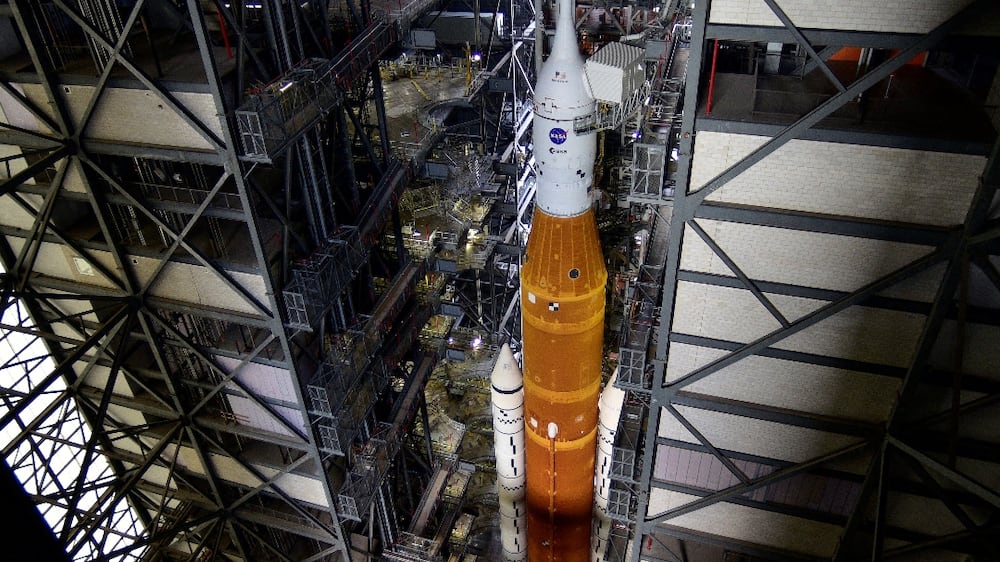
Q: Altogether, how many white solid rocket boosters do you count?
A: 2